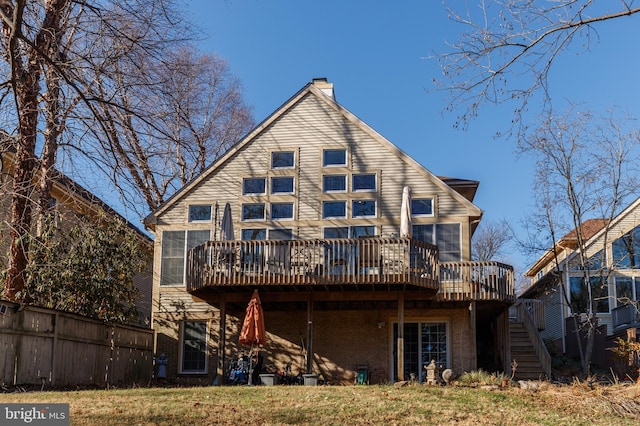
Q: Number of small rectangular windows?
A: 12